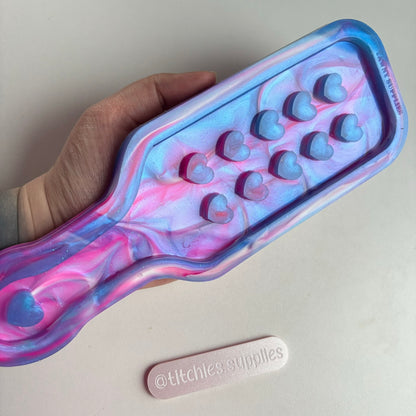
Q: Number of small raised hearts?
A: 10